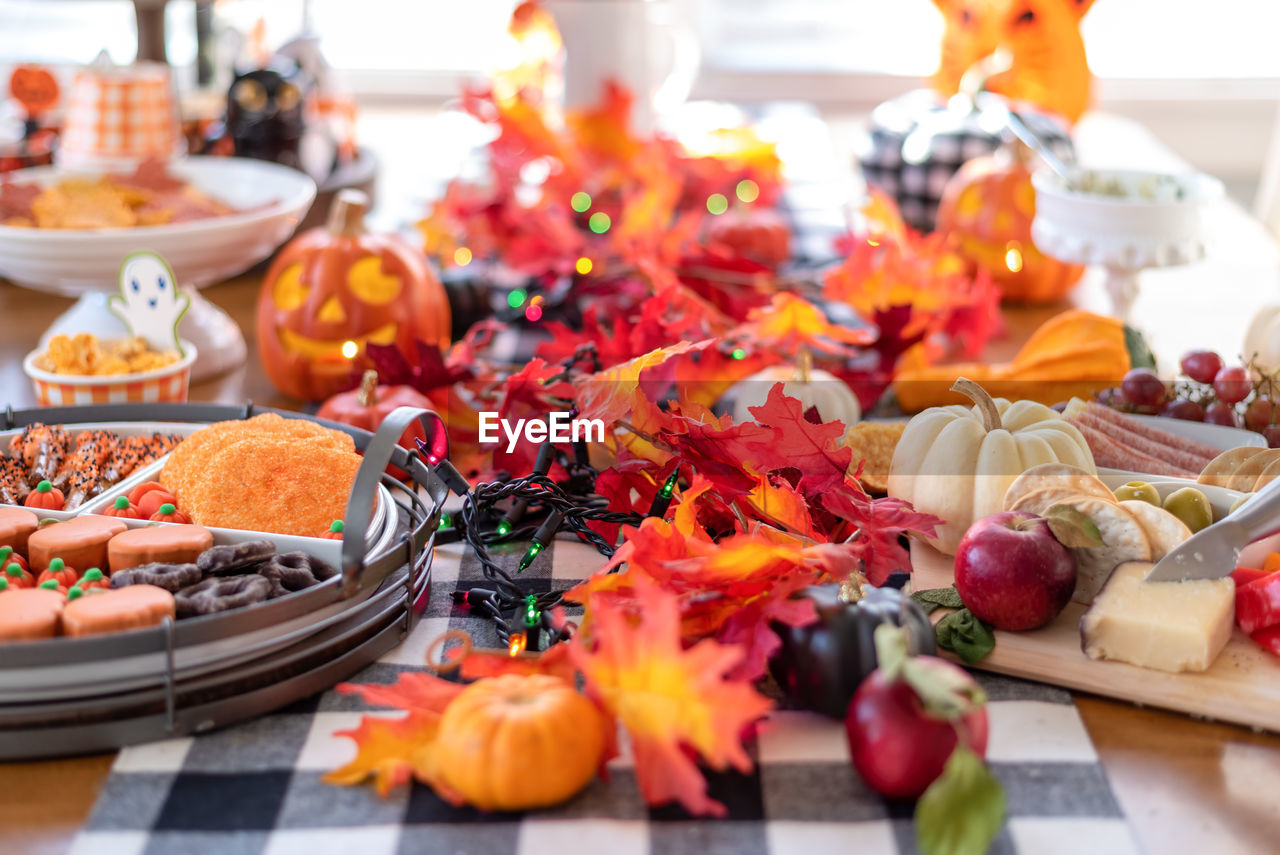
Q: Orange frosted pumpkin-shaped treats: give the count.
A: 5